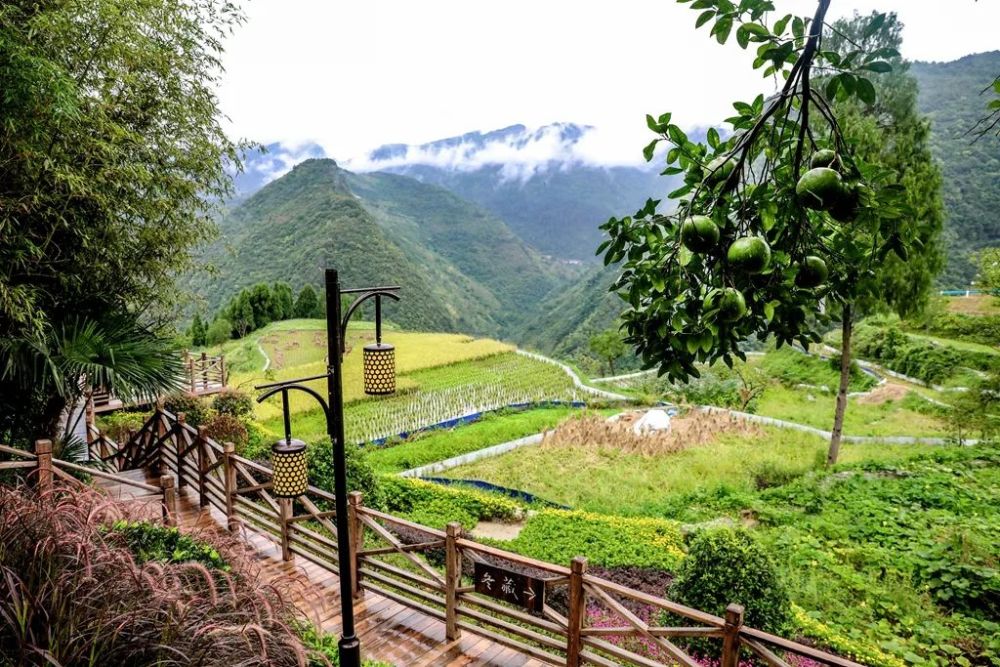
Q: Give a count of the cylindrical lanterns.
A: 2